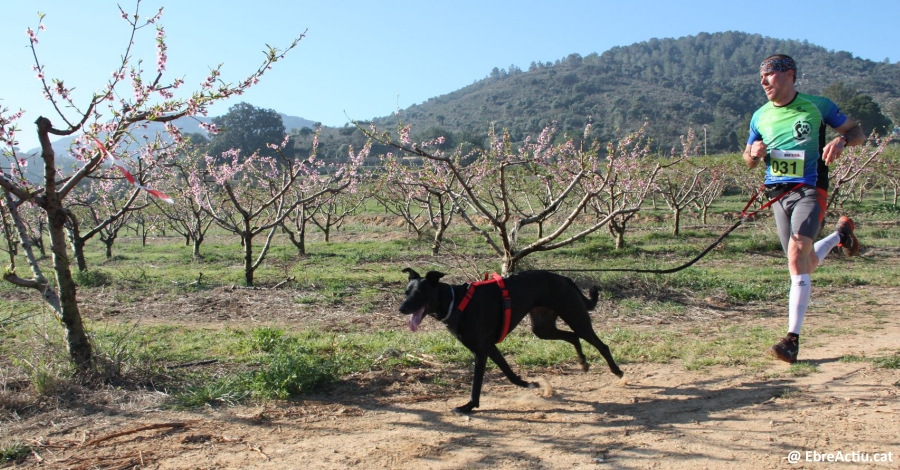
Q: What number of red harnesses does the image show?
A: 1